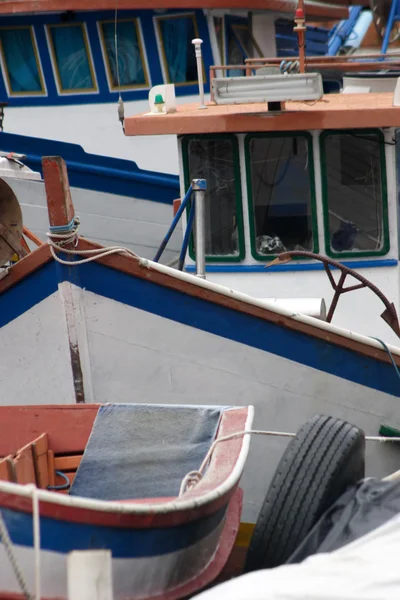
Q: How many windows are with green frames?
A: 3